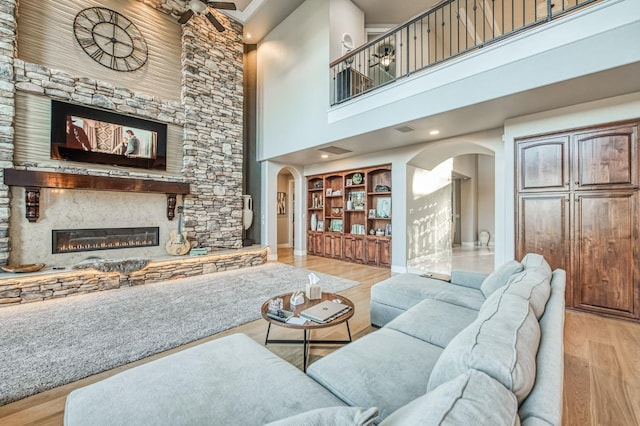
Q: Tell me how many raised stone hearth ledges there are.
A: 1